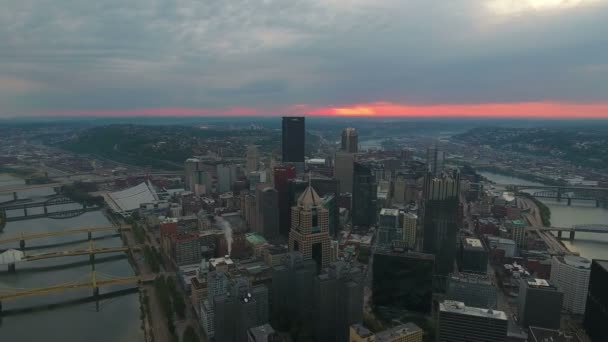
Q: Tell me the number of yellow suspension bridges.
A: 3